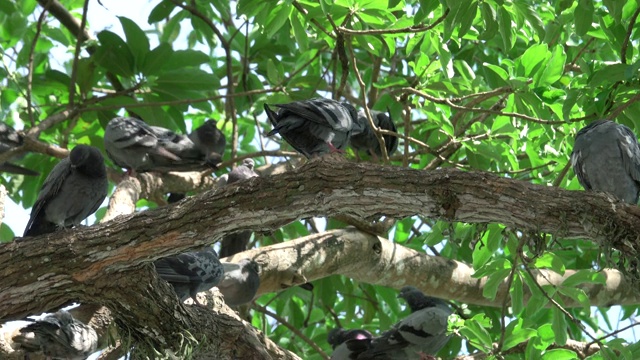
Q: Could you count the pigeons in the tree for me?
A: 13